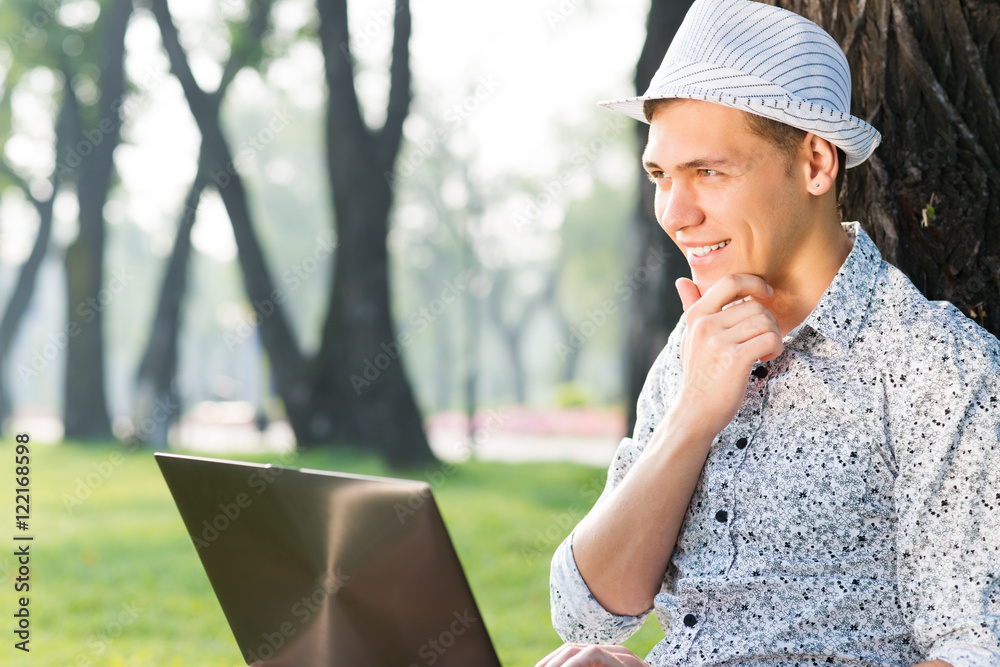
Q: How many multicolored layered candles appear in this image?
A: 0